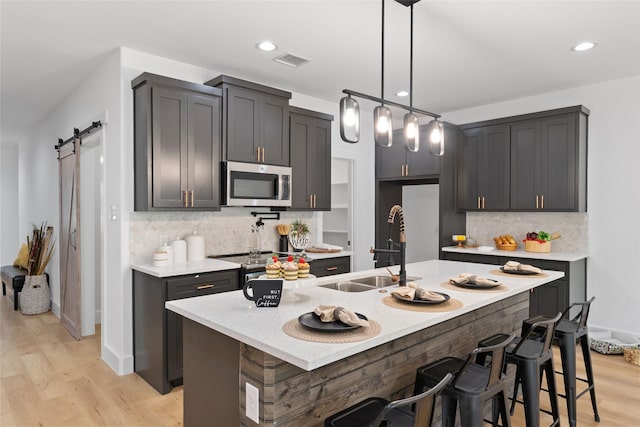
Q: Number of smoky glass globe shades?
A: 4